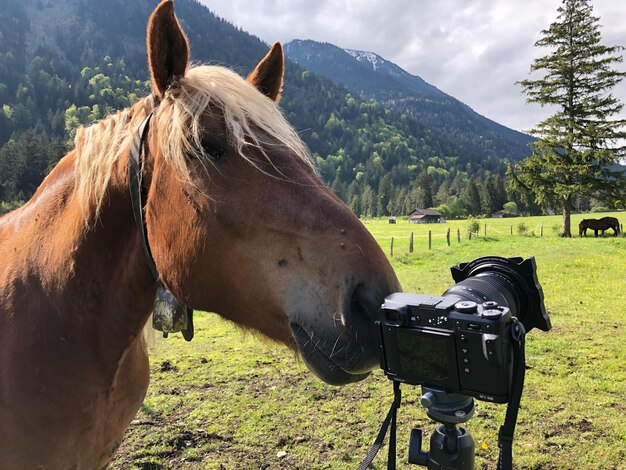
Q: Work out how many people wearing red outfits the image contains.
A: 0